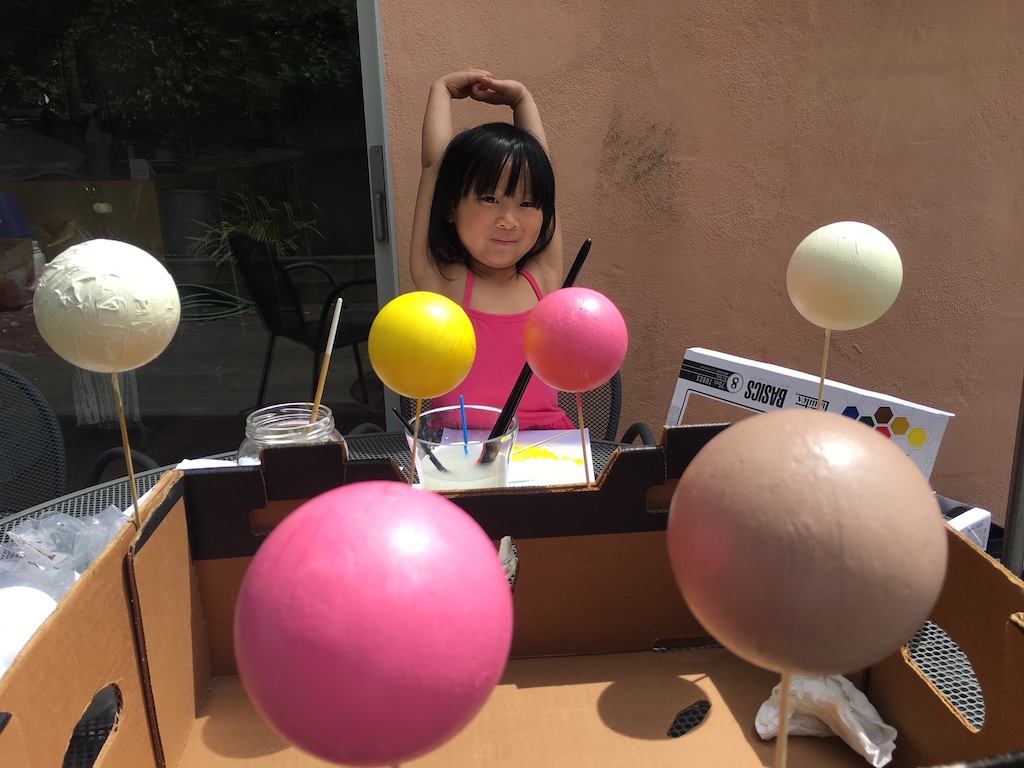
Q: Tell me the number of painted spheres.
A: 6